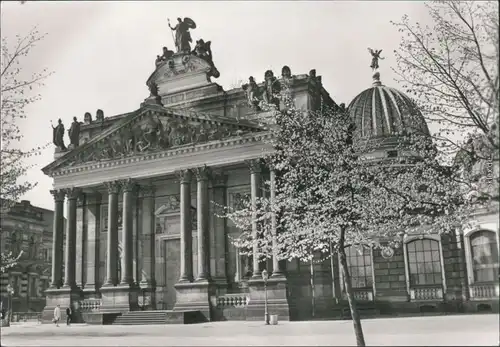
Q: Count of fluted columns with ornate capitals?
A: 8